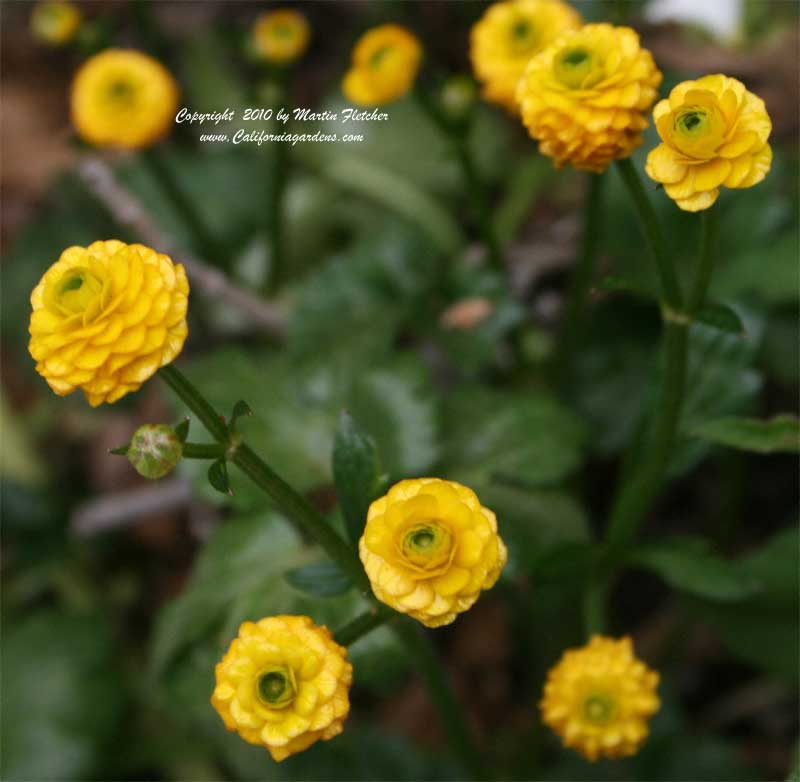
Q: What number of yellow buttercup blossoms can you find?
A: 11